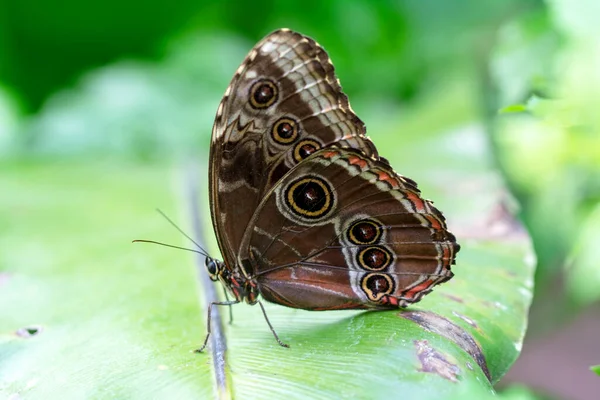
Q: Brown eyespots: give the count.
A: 7